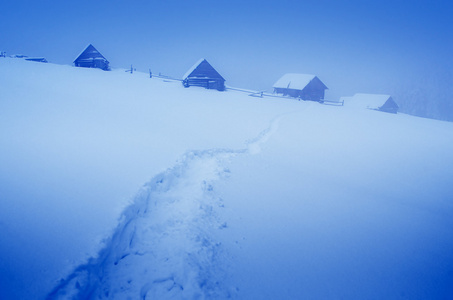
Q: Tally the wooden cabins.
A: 4